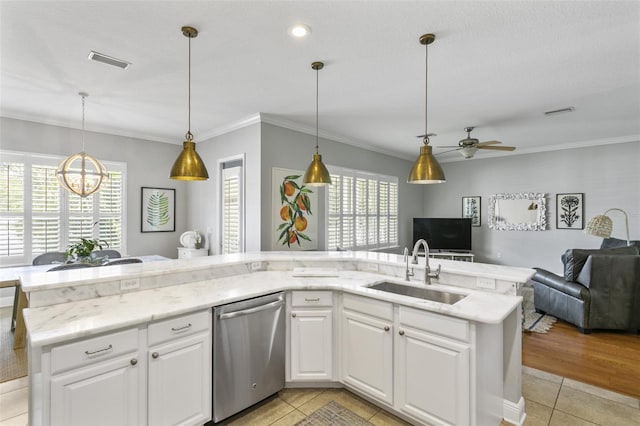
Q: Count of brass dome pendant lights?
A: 3